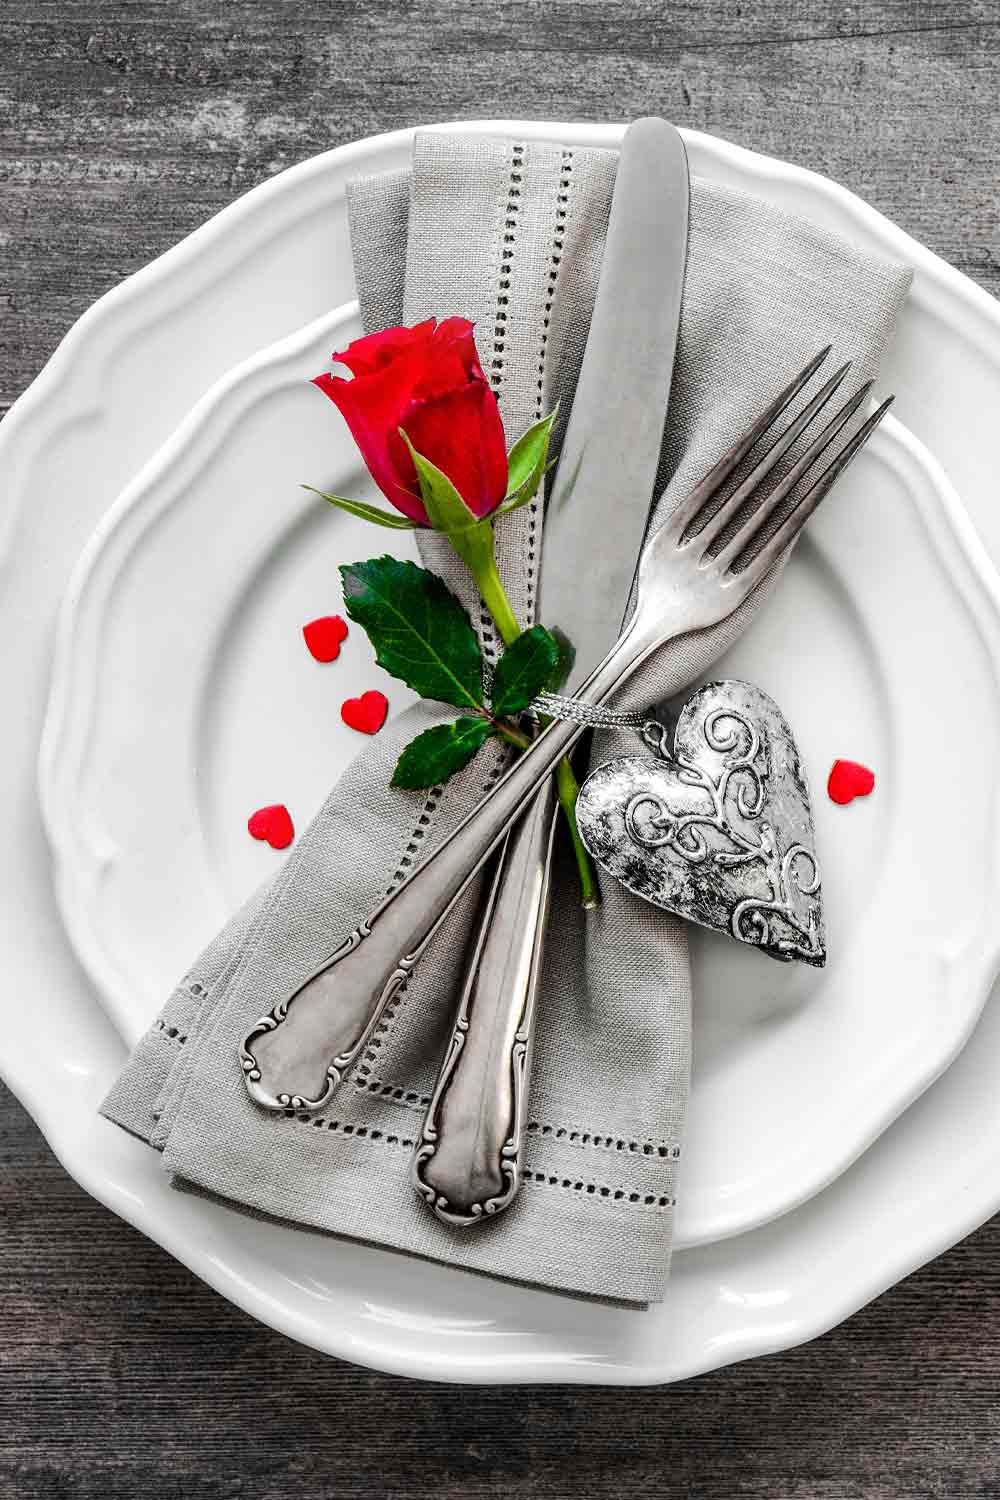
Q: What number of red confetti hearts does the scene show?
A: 4